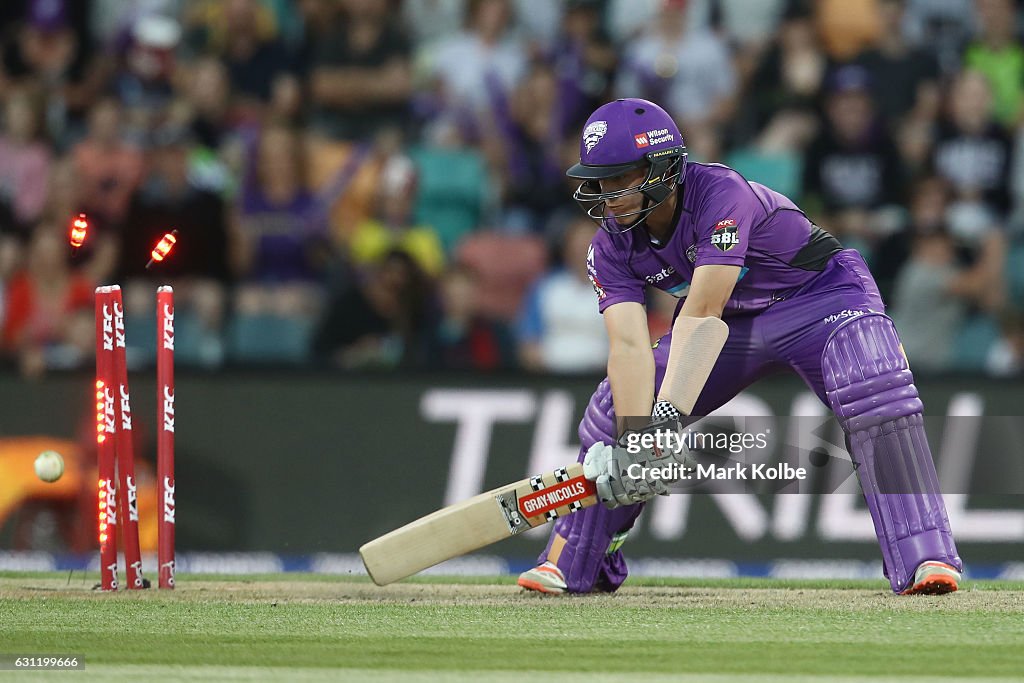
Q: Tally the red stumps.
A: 3